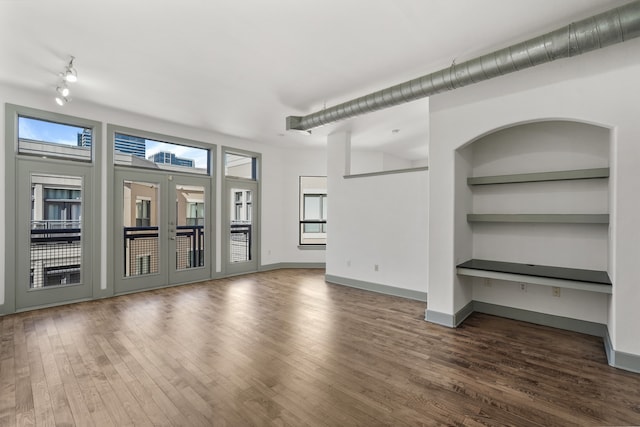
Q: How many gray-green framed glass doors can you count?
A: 4